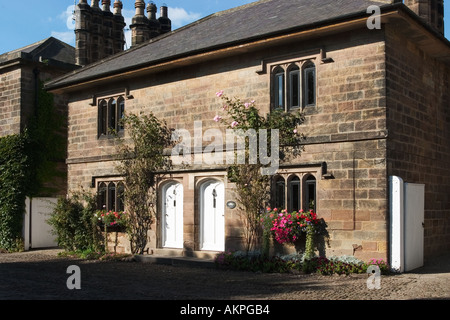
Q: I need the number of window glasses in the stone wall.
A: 12